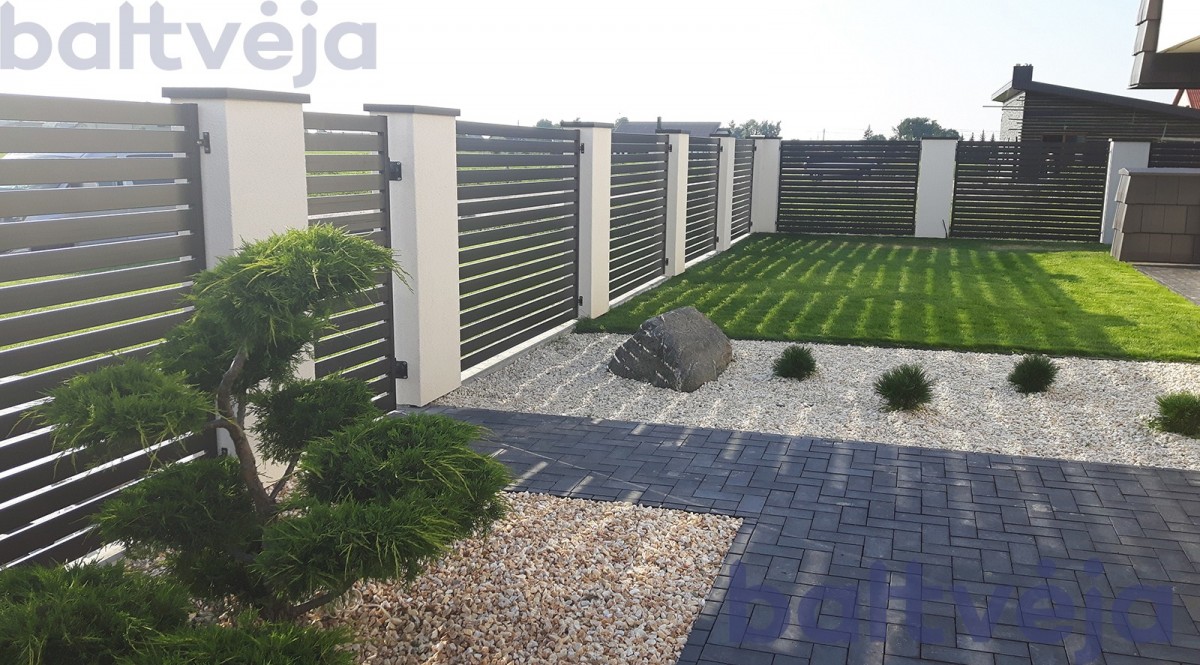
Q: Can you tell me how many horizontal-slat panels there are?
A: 9